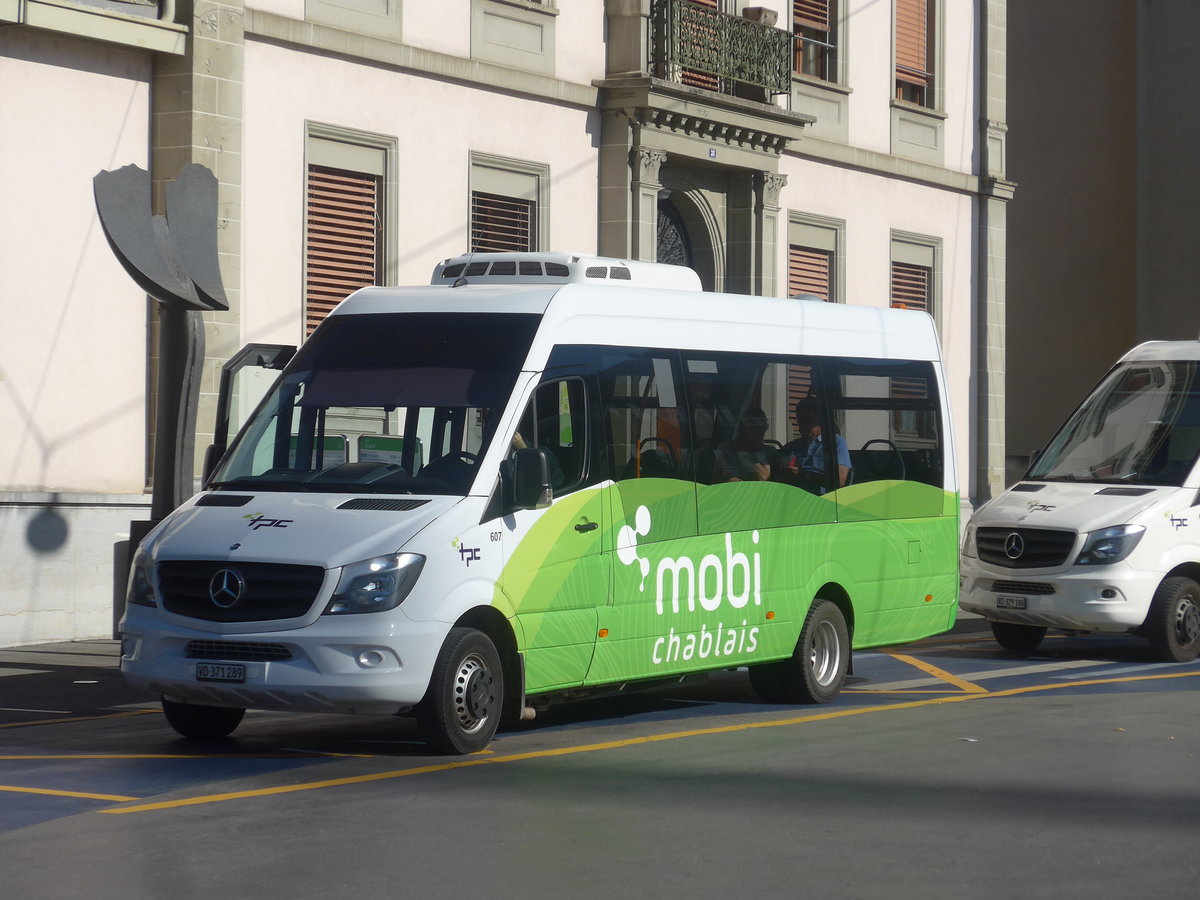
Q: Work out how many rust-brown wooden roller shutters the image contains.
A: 7